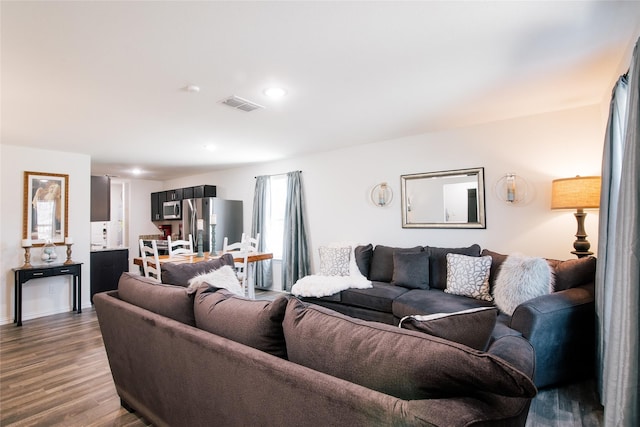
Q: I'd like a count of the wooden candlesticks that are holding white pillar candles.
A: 2